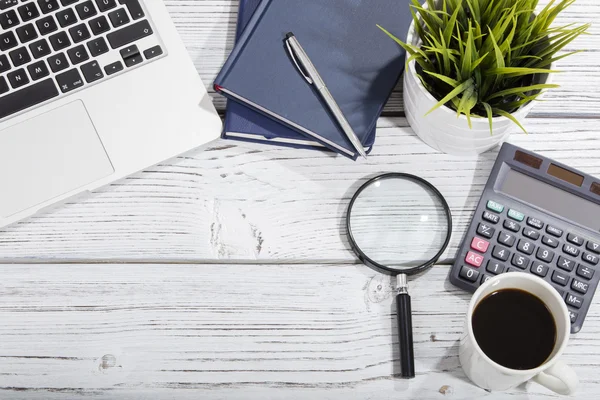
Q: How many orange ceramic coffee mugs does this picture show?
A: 0